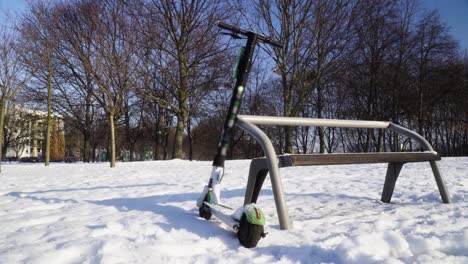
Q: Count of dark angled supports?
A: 2